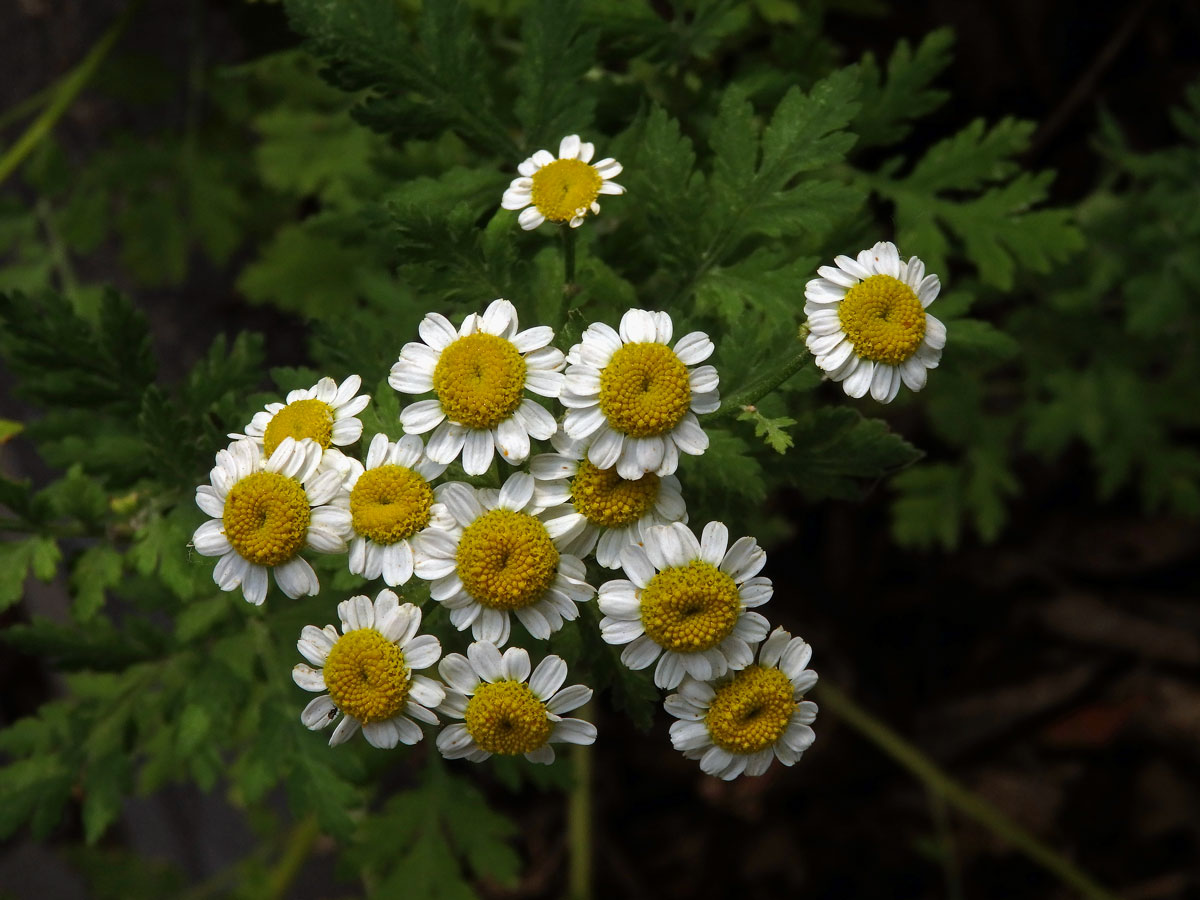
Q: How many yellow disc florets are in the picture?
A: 13